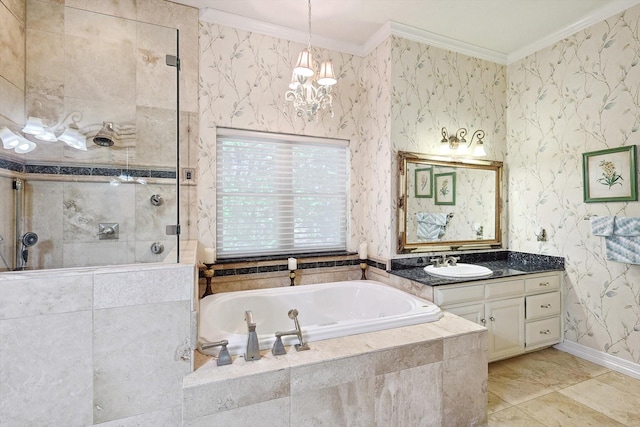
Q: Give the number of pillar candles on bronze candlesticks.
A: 3